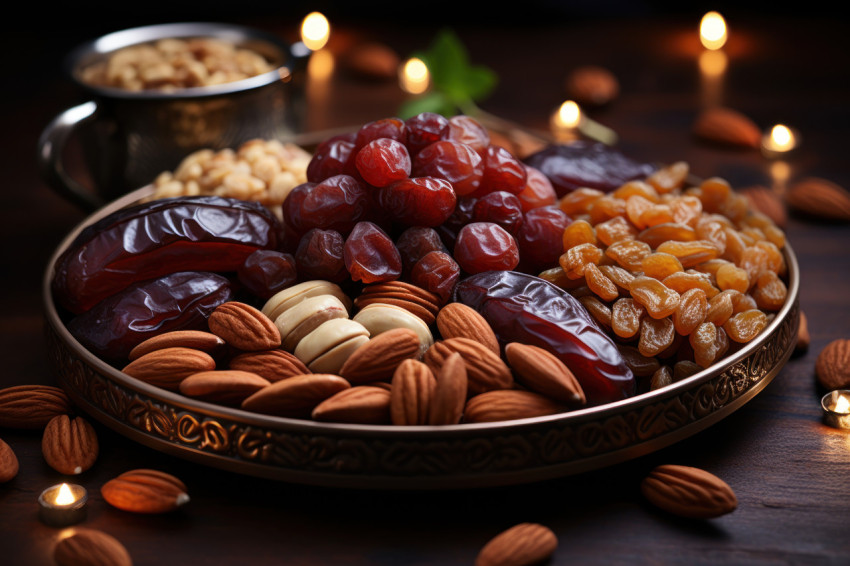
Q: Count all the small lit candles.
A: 7